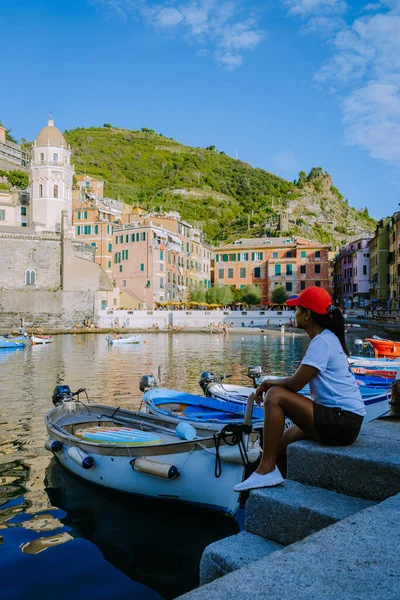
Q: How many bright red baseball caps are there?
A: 1